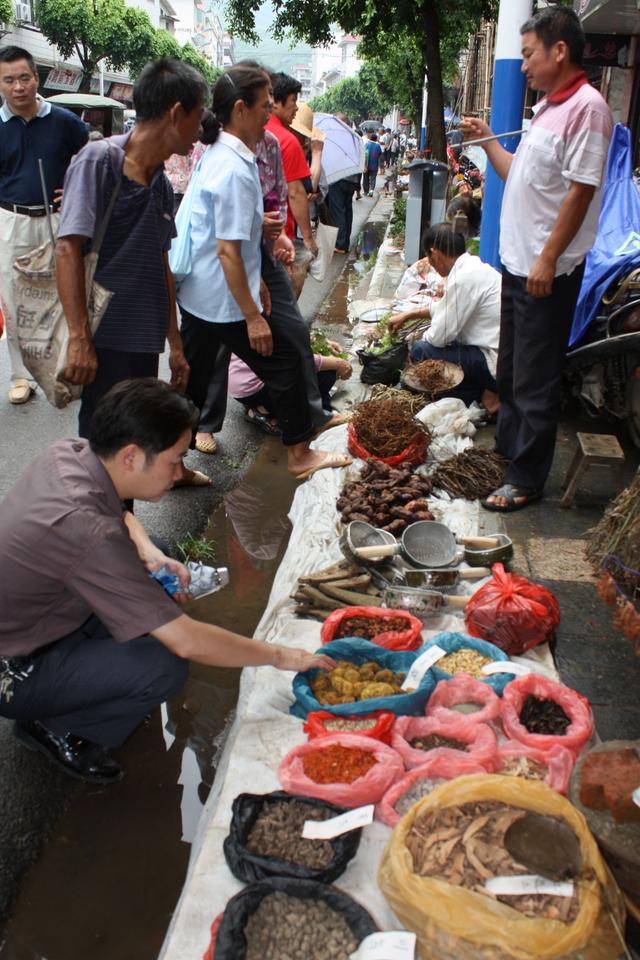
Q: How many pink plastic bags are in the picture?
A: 6